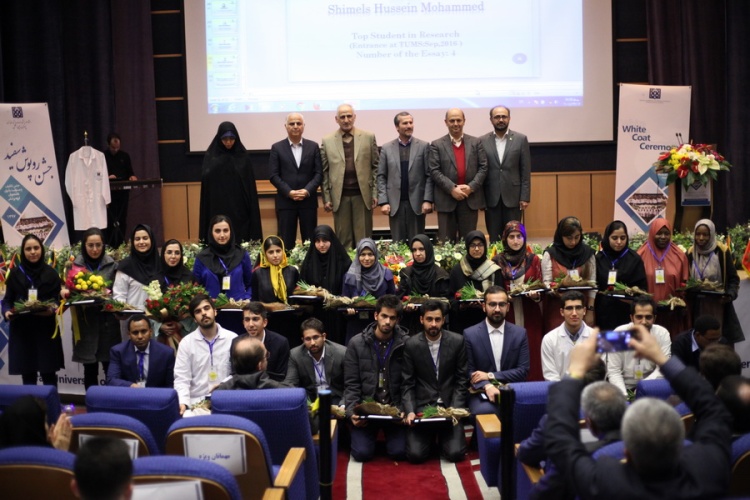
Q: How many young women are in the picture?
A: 15